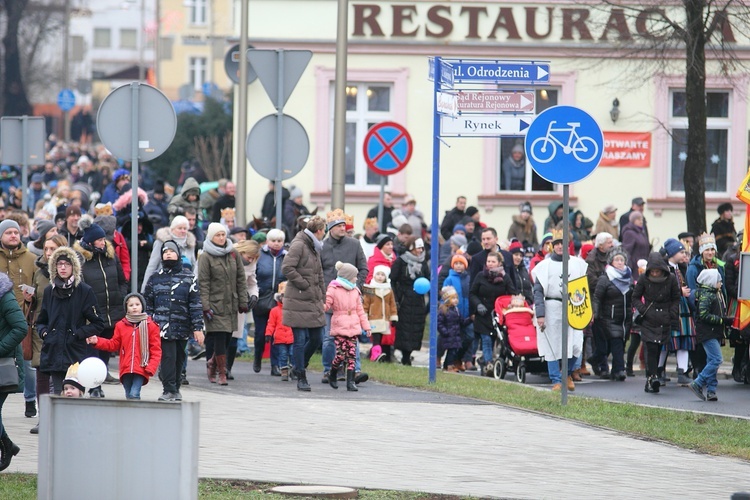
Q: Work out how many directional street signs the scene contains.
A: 3